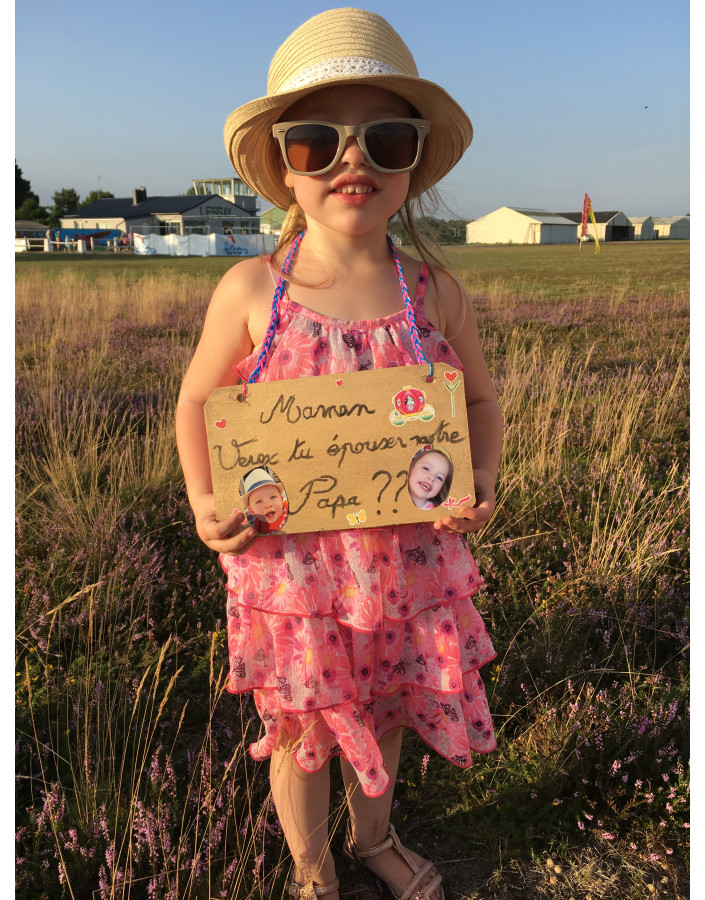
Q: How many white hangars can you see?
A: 4